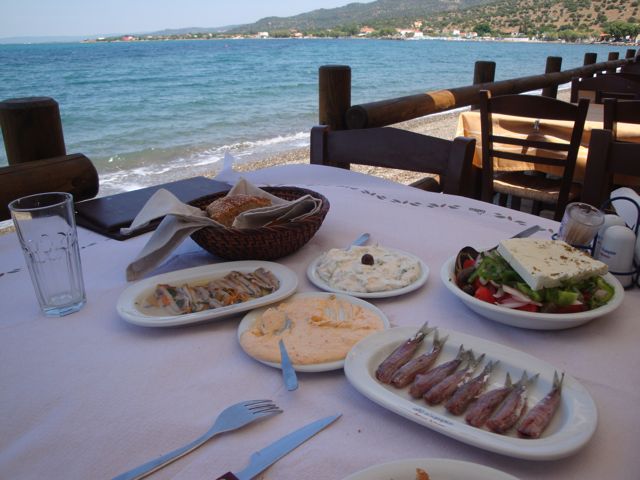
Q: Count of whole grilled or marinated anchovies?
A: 8